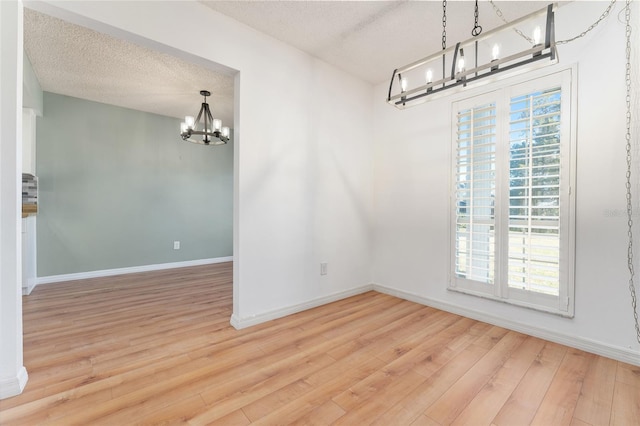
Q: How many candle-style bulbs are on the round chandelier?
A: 5